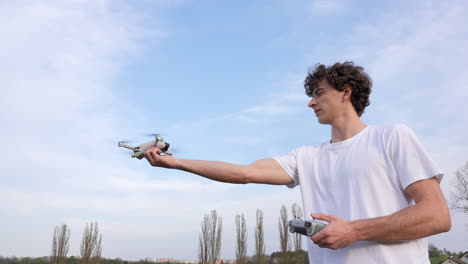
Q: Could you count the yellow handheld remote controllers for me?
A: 0